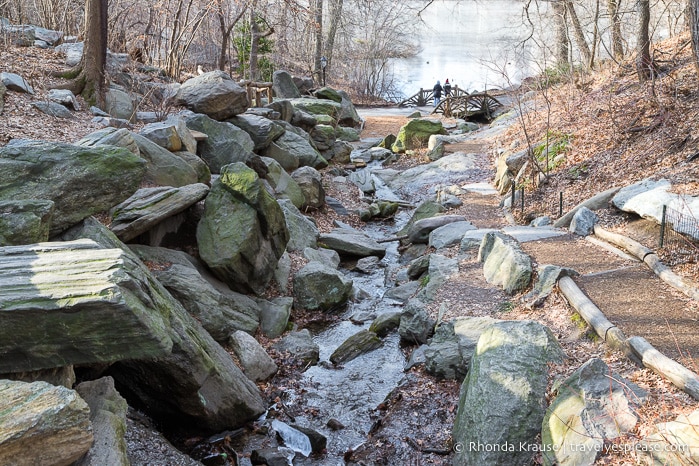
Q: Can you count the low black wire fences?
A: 2